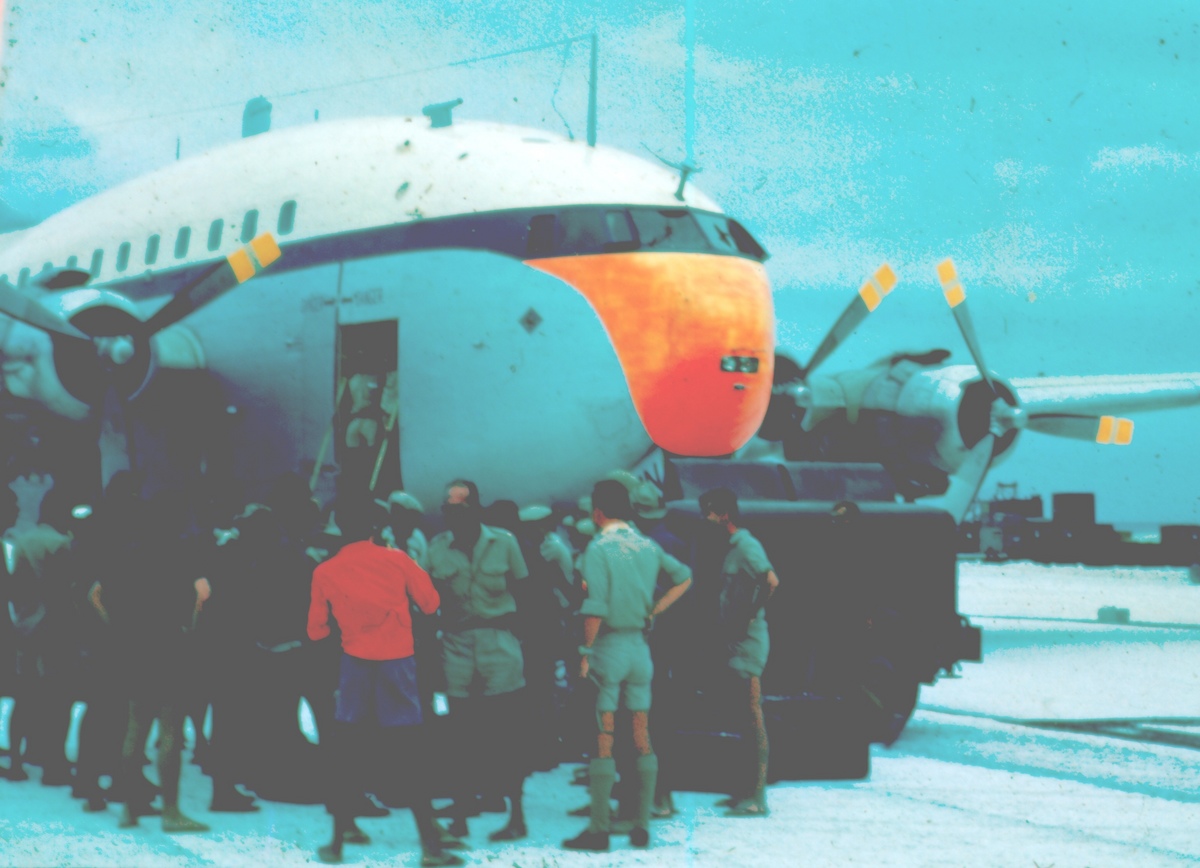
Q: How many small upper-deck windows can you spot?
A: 11